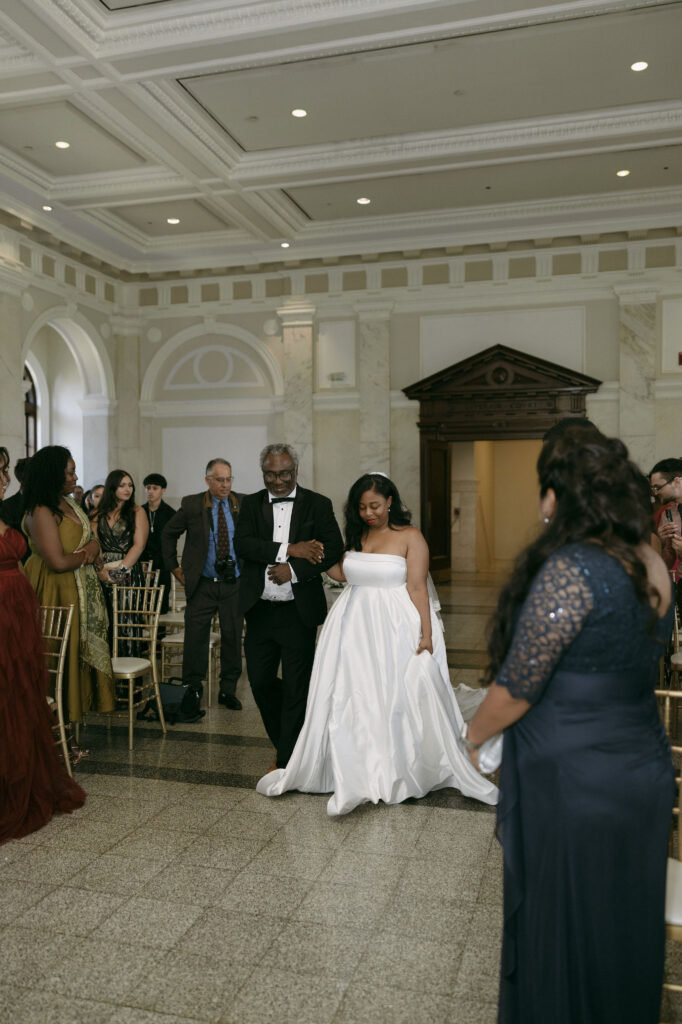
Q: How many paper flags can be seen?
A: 0